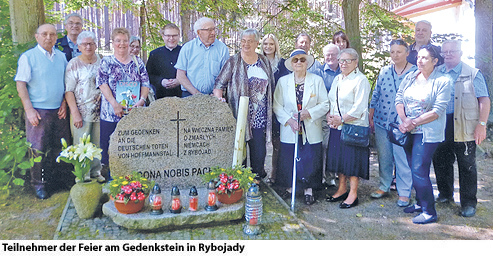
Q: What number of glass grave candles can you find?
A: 5